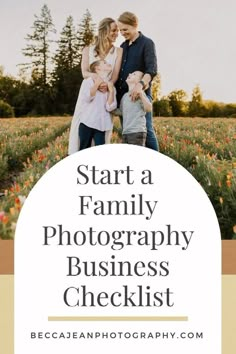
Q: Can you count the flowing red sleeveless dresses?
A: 0